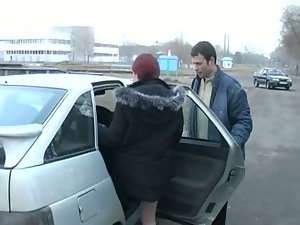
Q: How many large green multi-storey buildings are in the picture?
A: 0